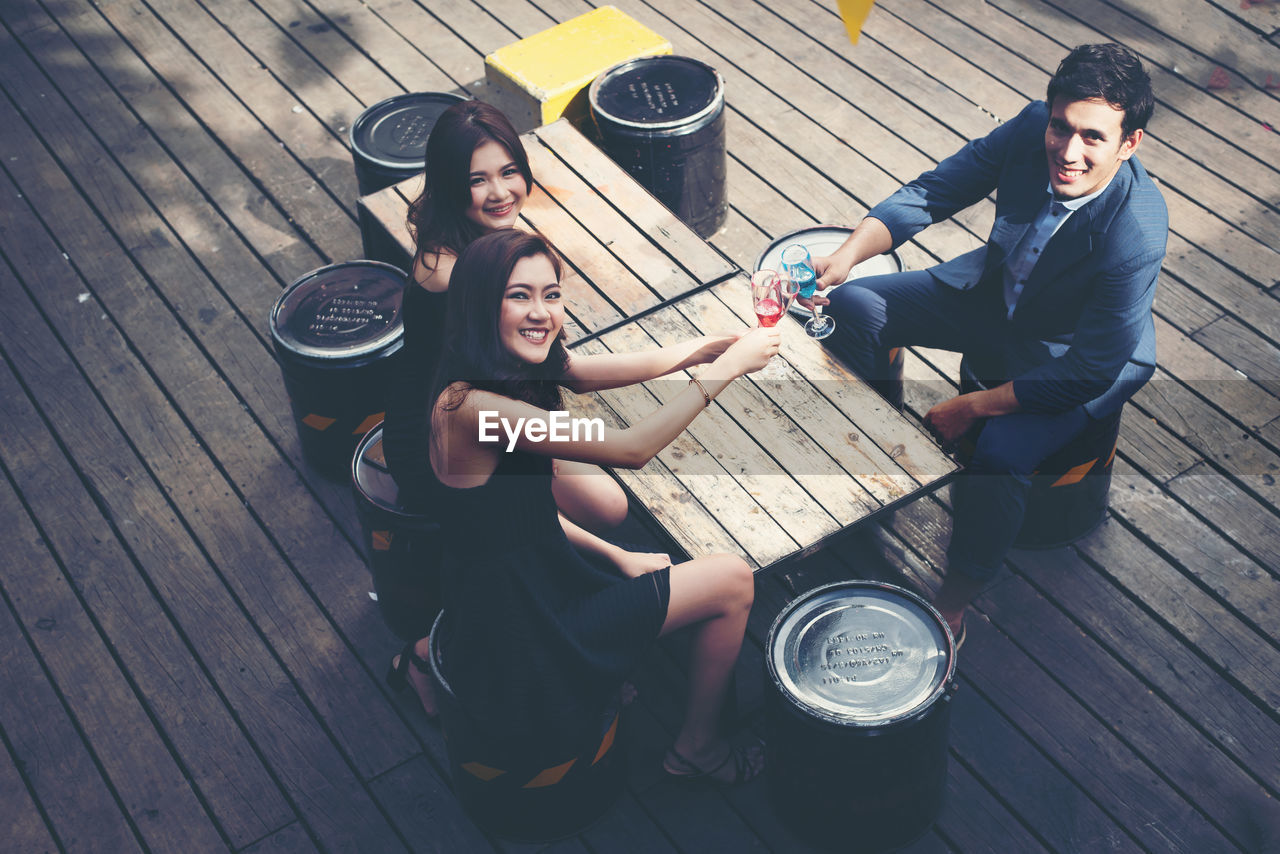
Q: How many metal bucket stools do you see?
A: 8